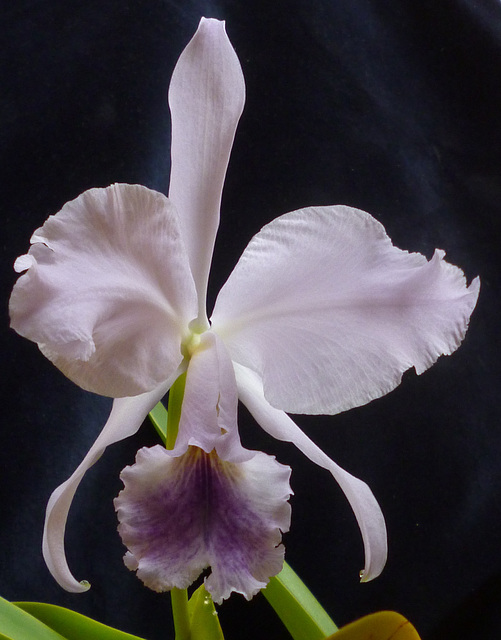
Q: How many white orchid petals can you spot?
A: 5